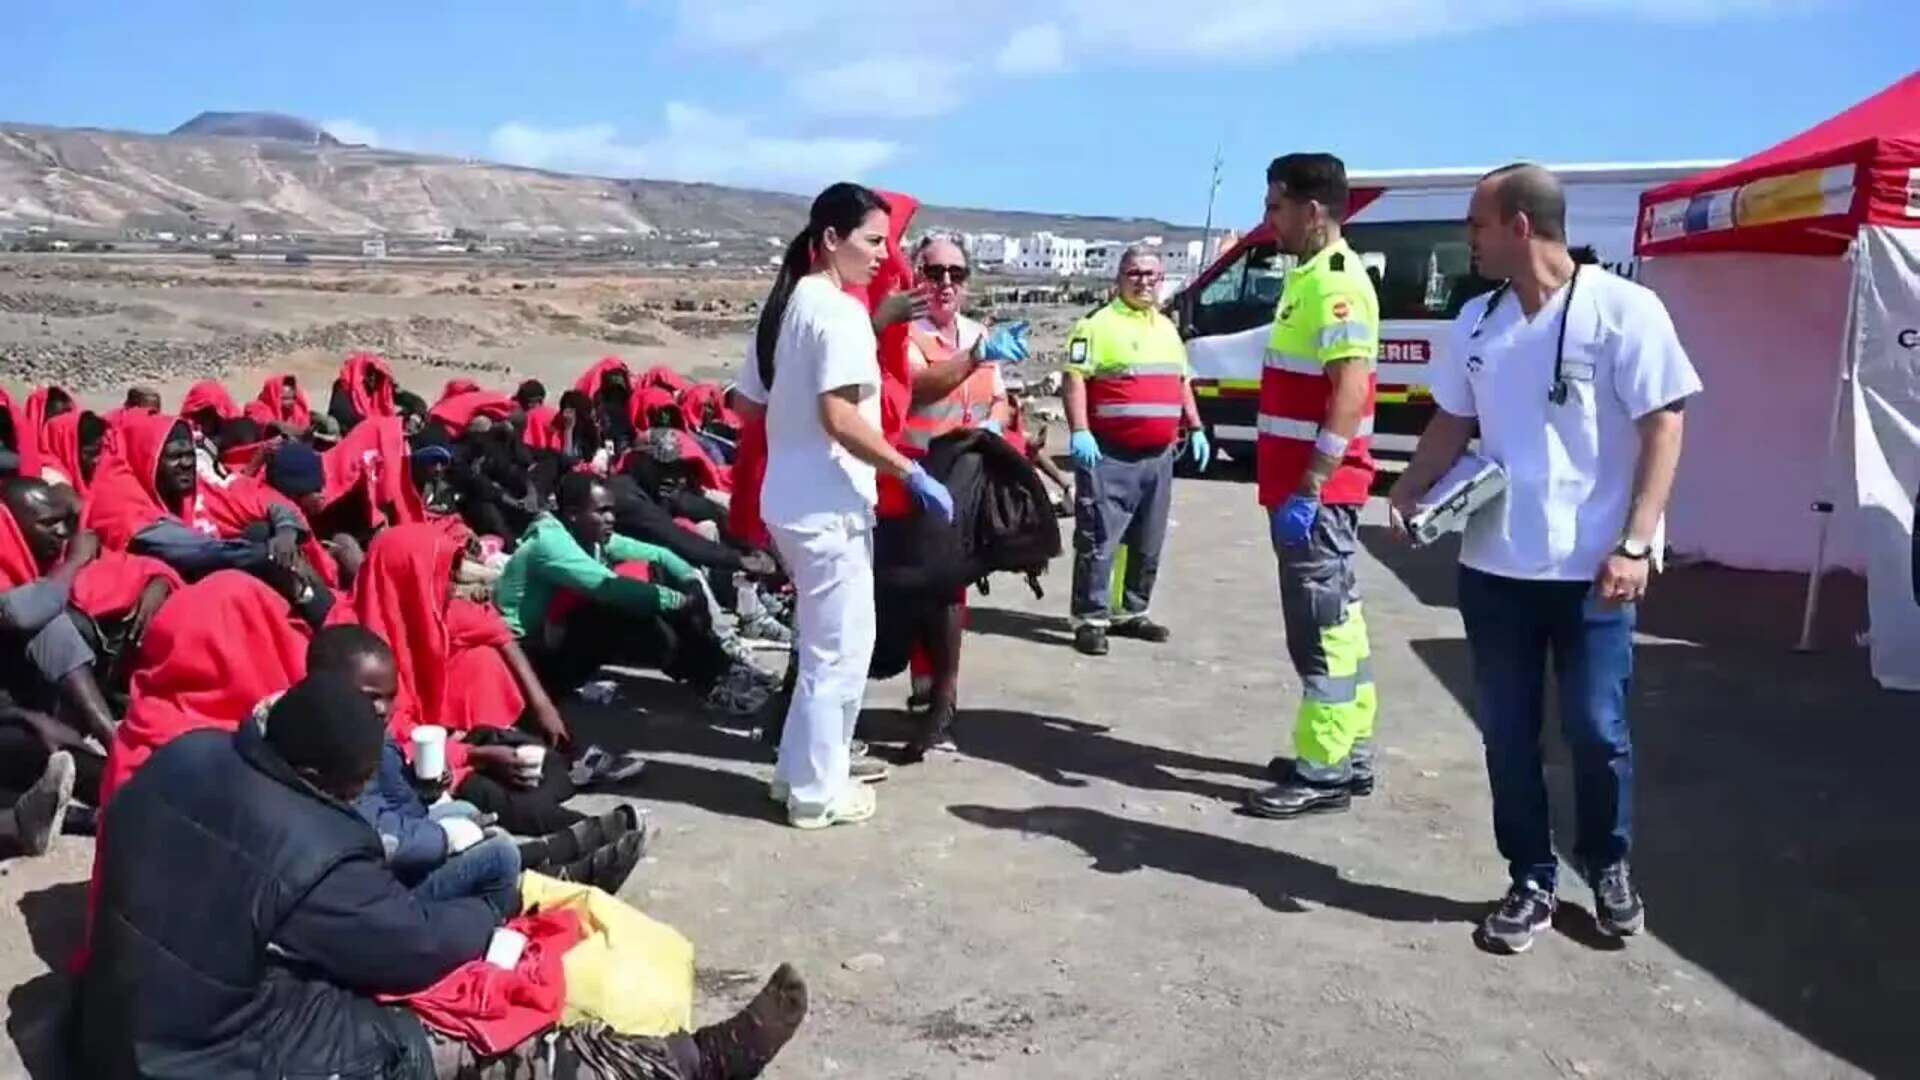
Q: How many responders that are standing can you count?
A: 5